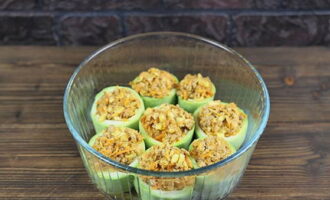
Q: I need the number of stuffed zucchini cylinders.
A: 8